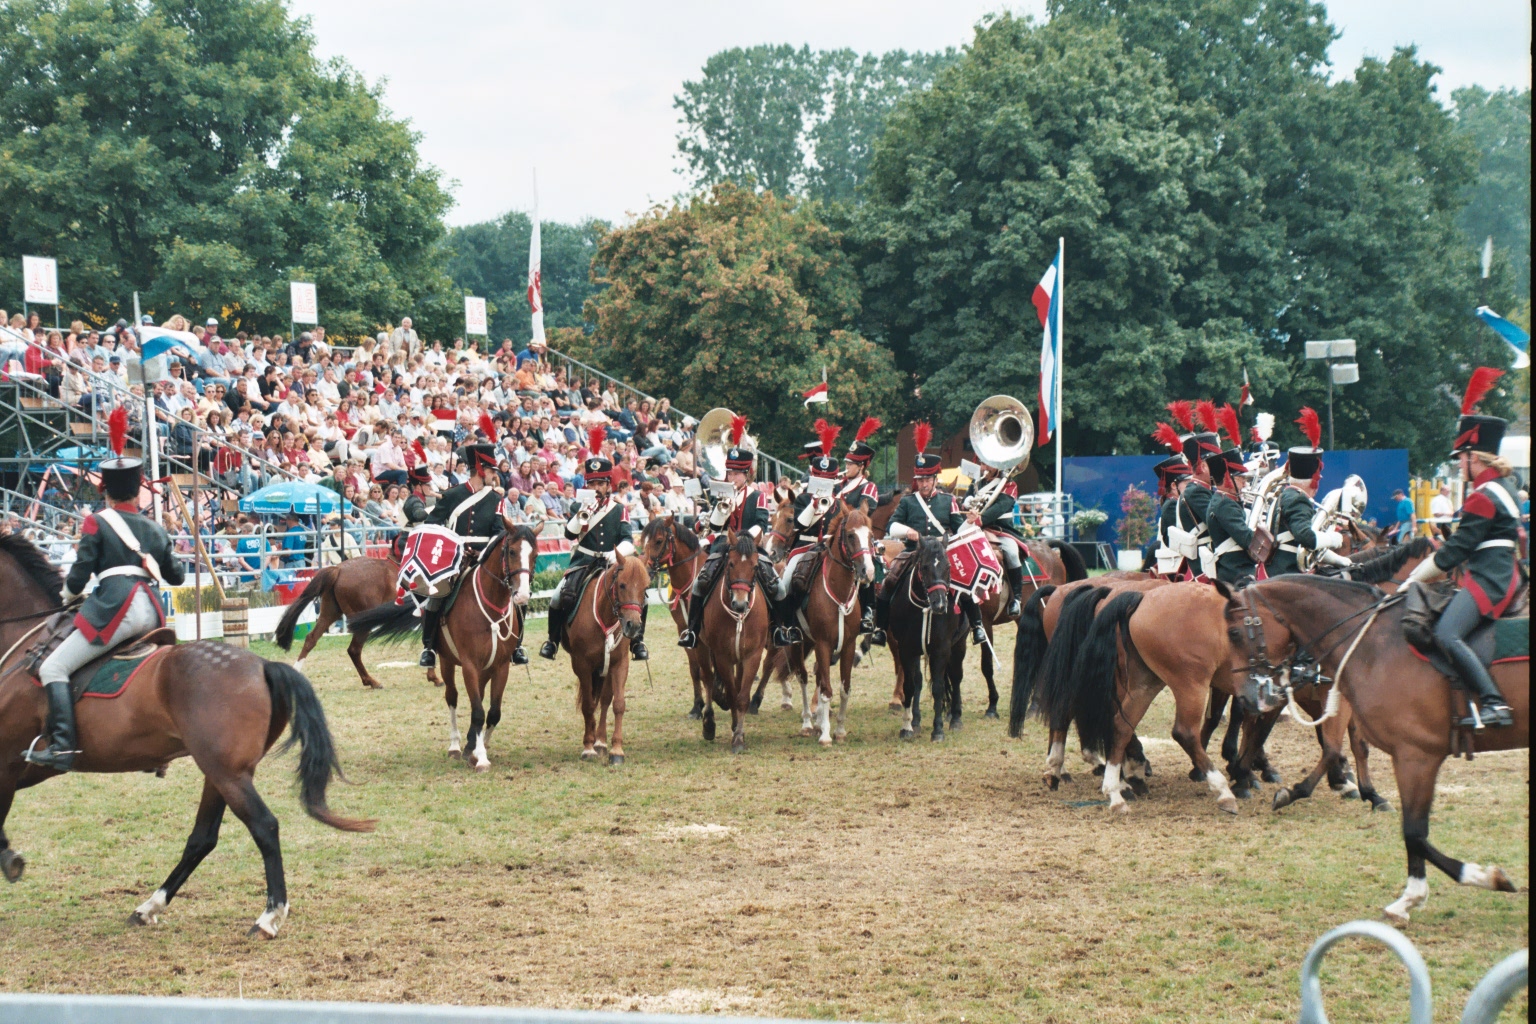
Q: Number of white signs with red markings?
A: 3